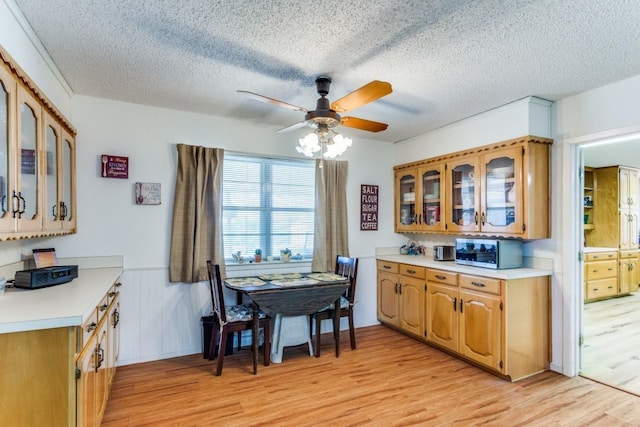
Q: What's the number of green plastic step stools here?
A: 0